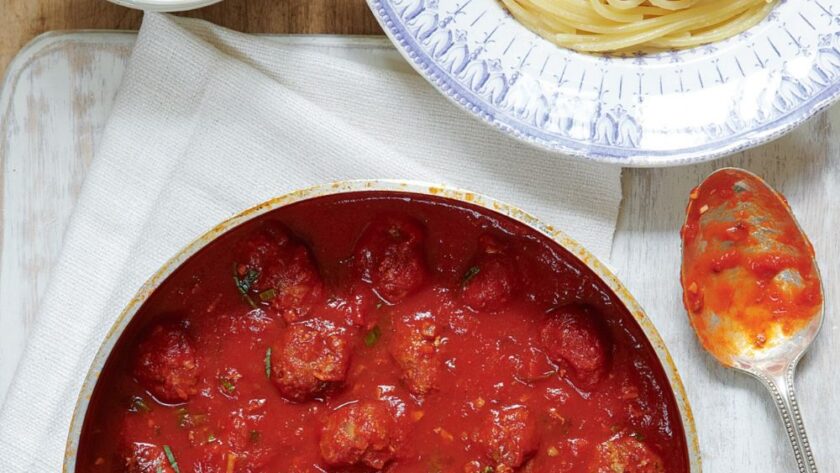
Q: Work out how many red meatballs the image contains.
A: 11